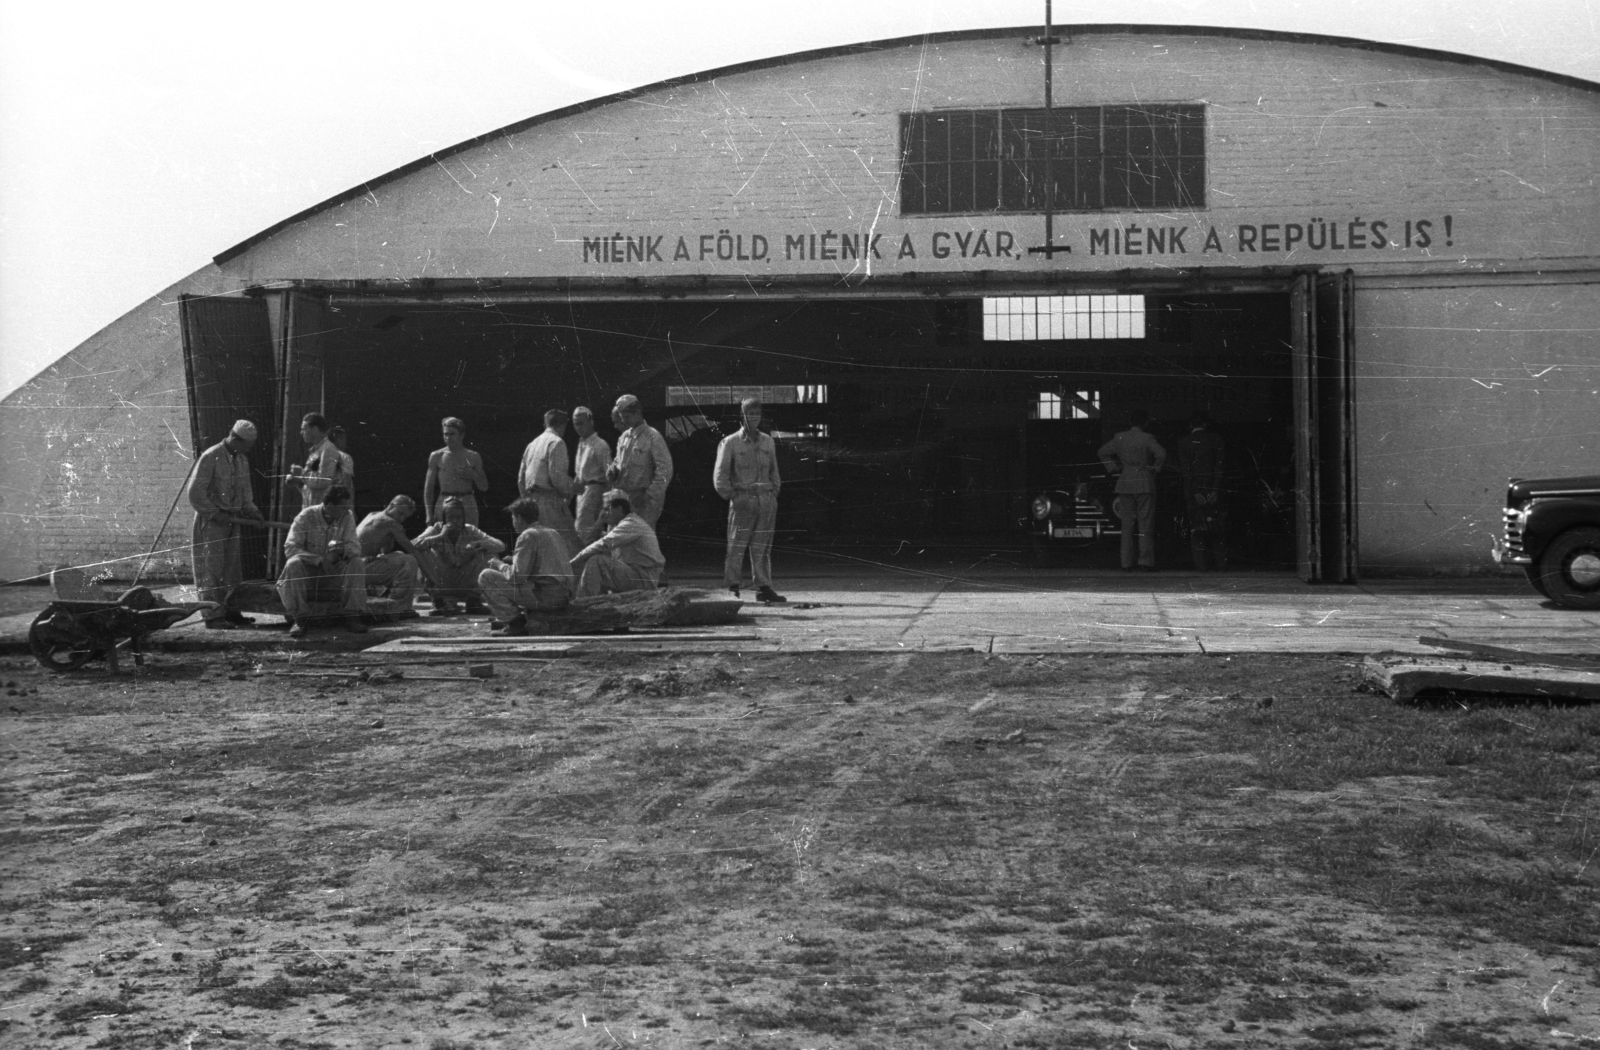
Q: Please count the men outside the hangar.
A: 14